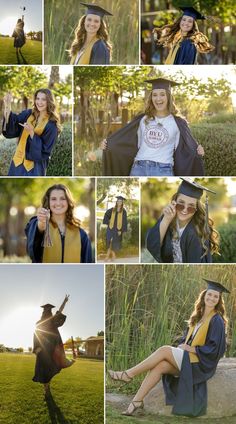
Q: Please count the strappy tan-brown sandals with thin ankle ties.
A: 2